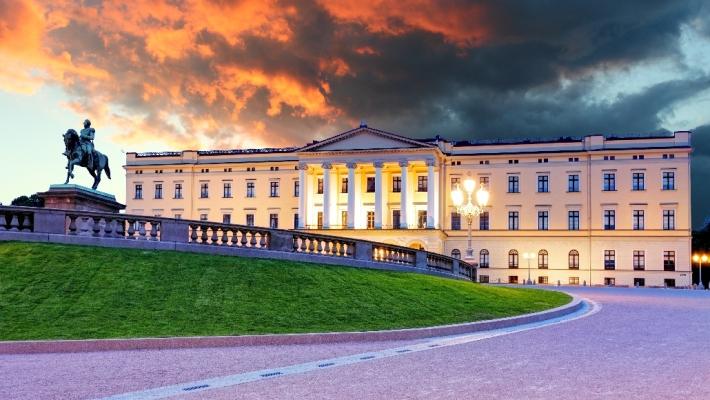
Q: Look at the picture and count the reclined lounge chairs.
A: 0